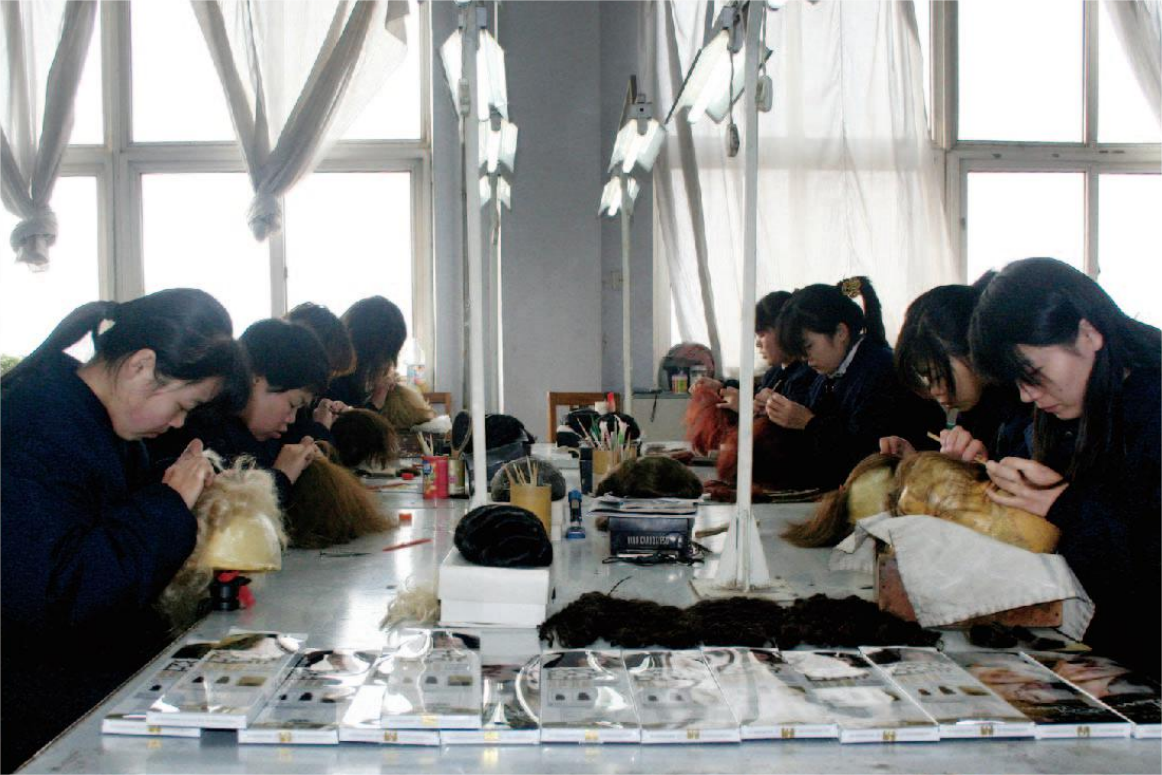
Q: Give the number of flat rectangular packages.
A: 13